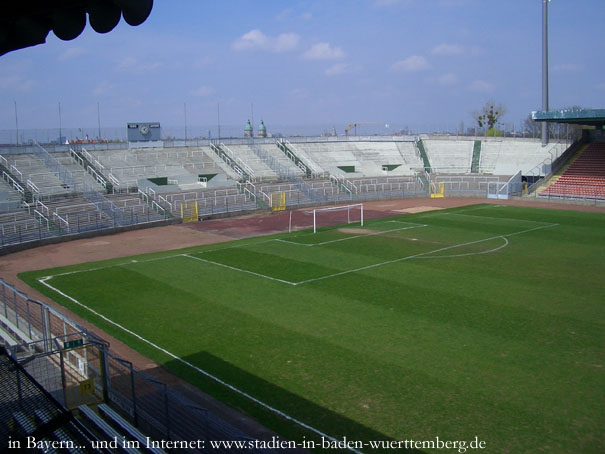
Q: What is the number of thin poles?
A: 6